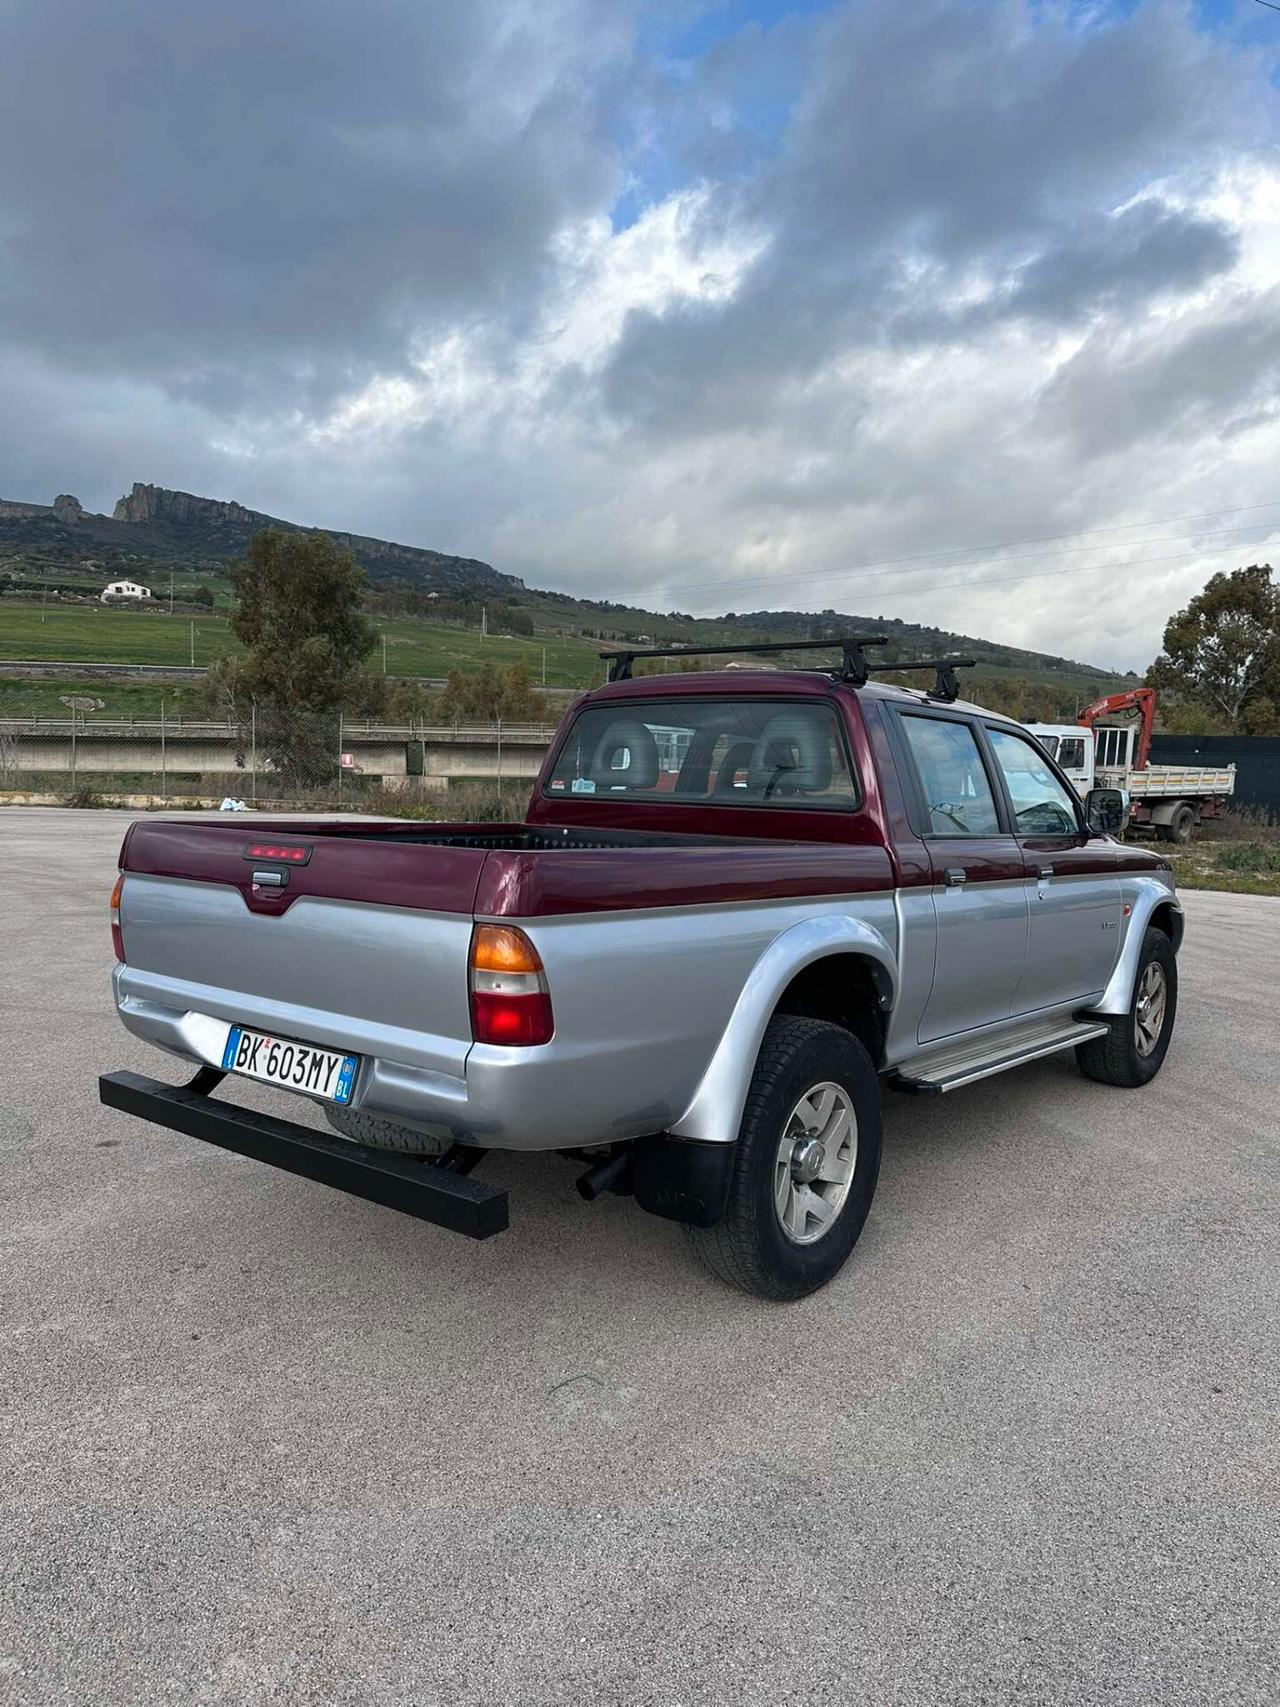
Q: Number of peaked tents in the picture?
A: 0